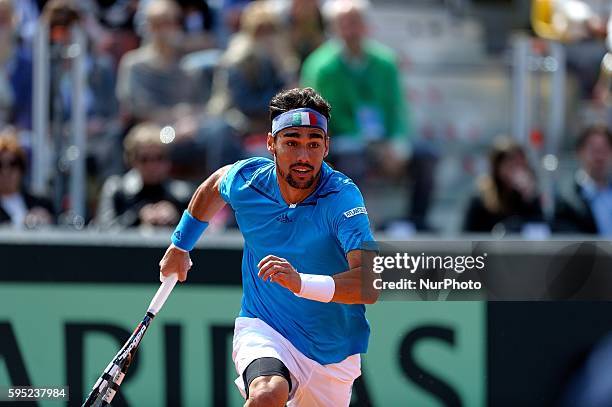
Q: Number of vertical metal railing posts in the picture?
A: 4